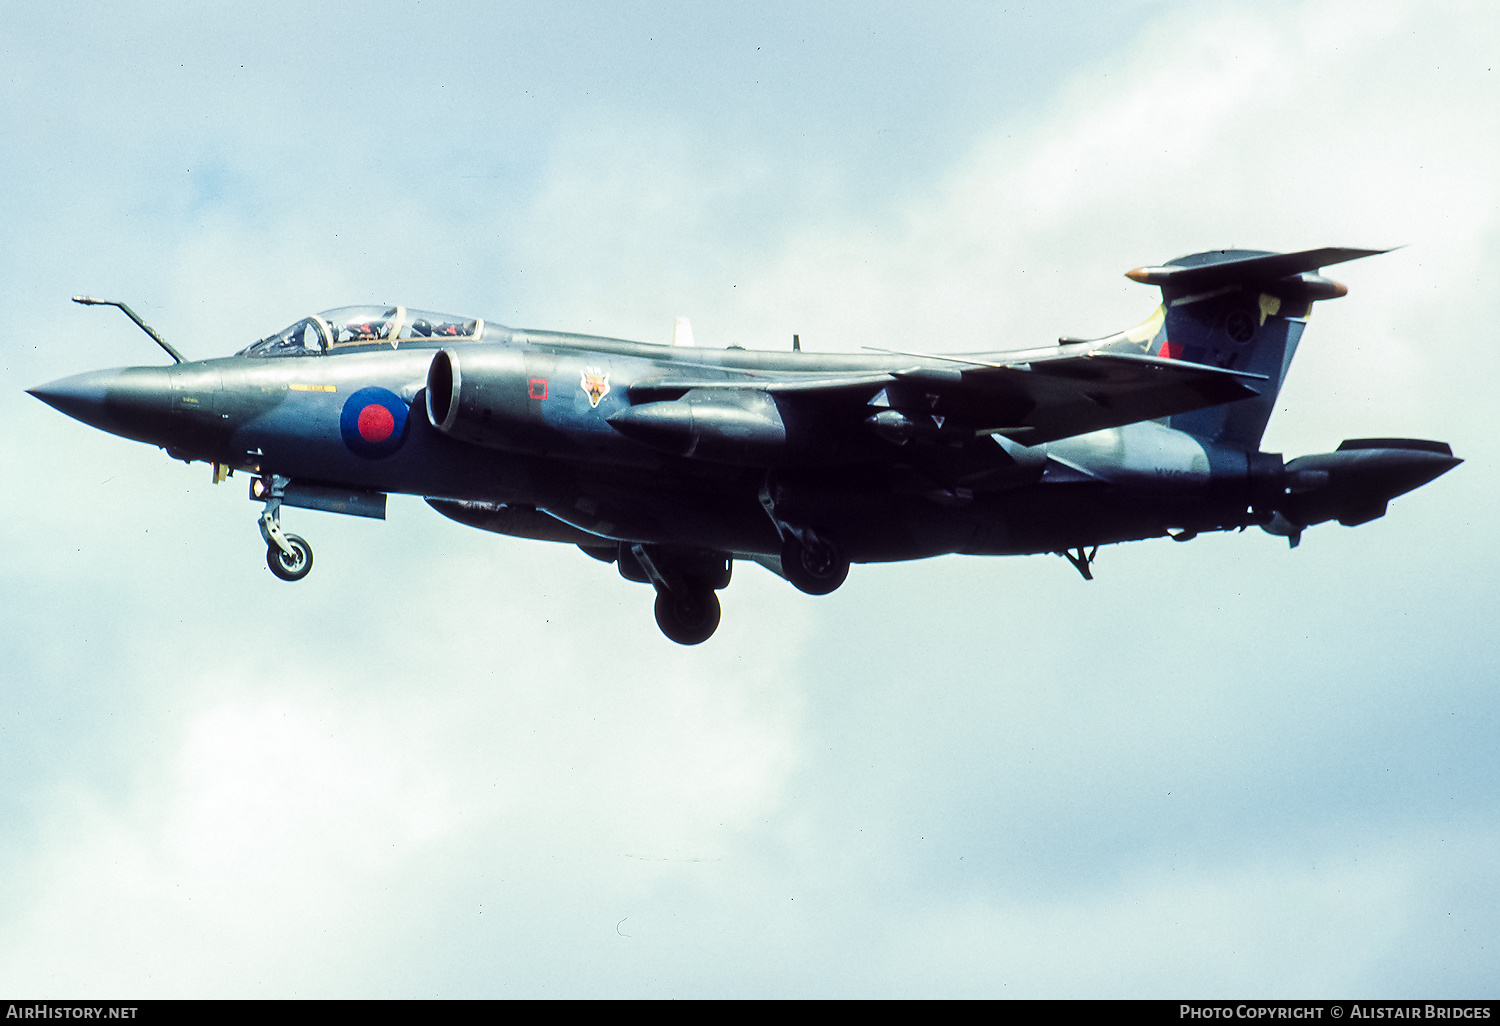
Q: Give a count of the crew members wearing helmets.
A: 2